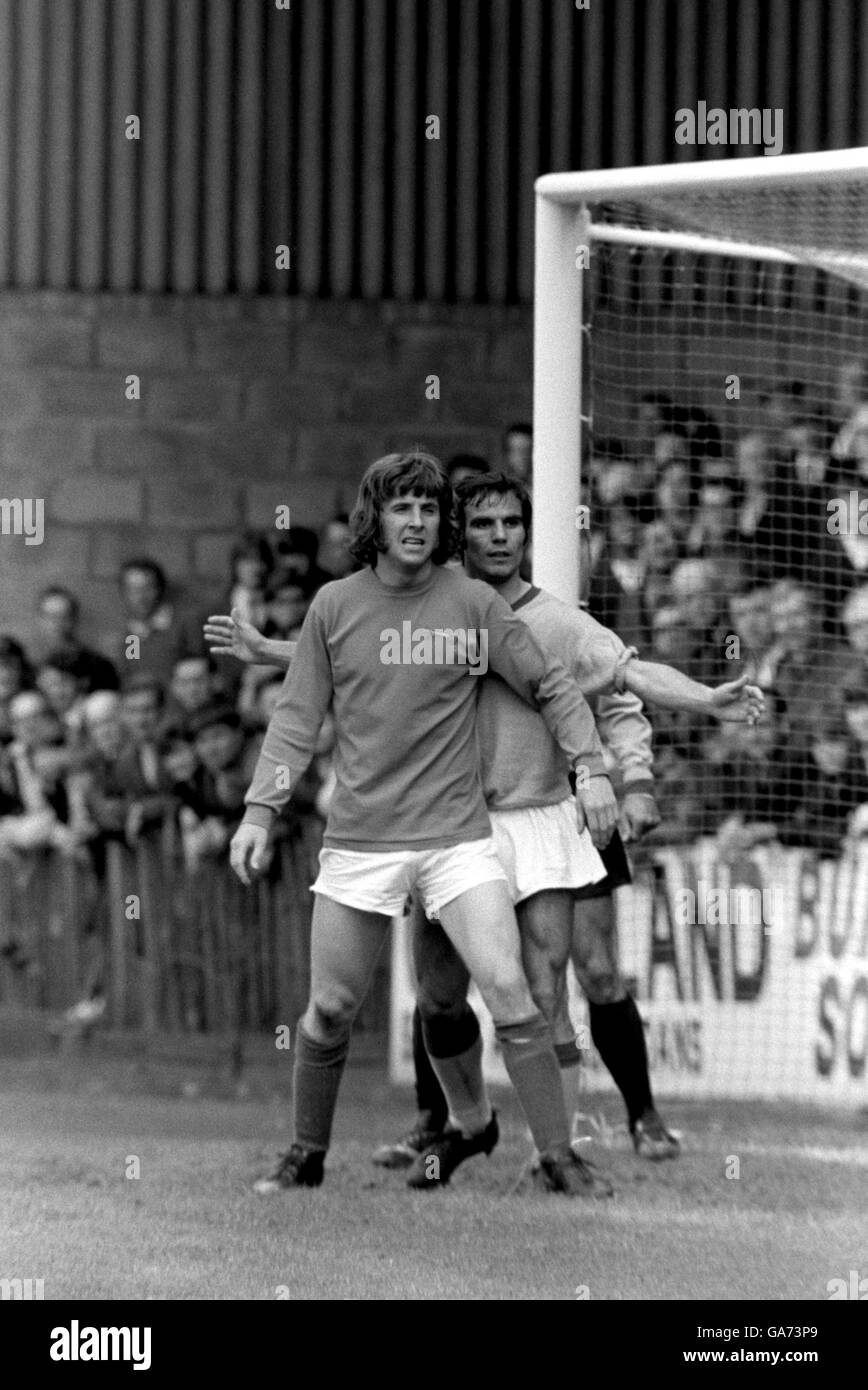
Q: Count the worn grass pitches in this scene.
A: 1